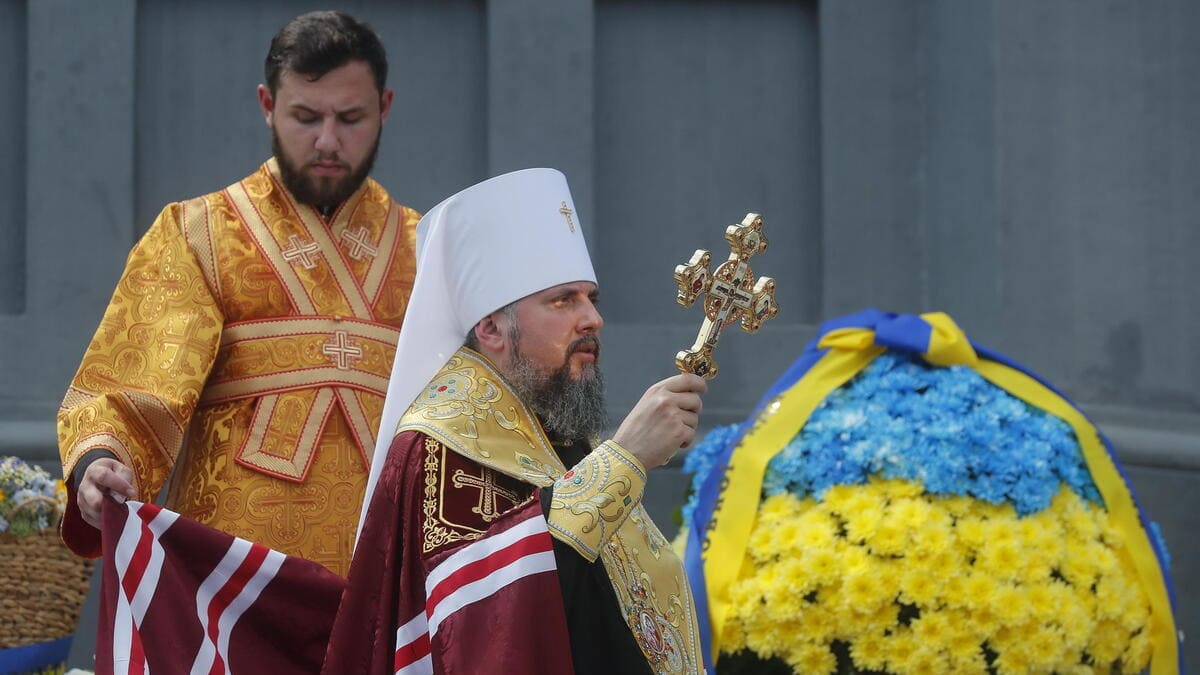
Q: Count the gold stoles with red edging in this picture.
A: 1